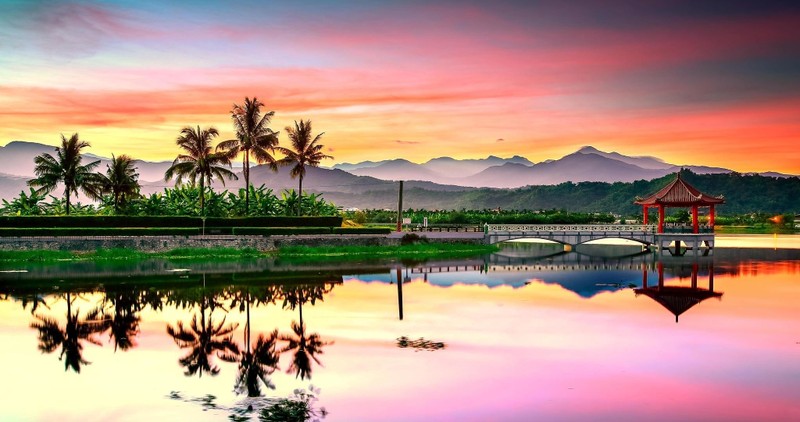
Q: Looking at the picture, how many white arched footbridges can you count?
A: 1